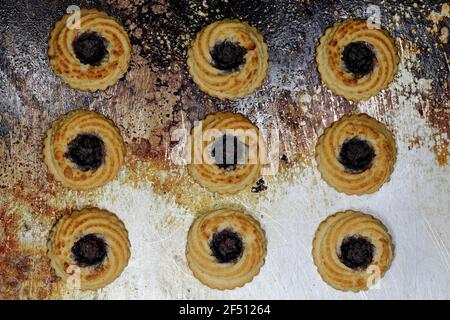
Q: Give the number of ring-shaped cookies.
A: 9